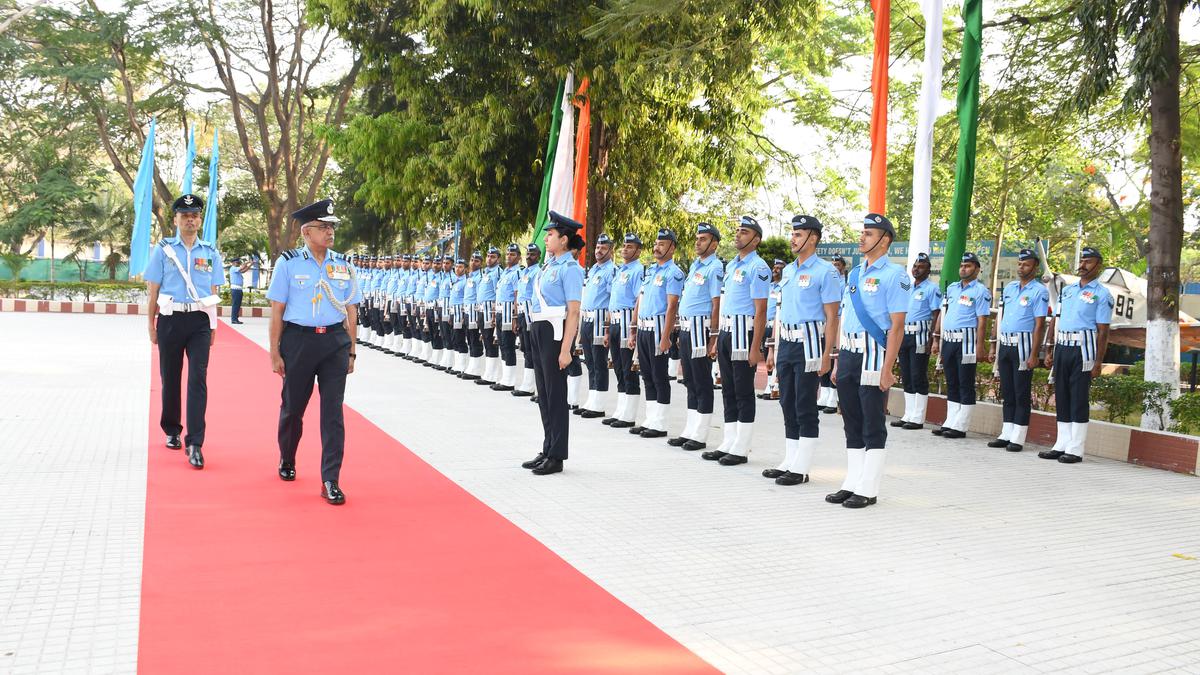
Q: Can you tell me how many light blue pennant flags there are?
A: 3